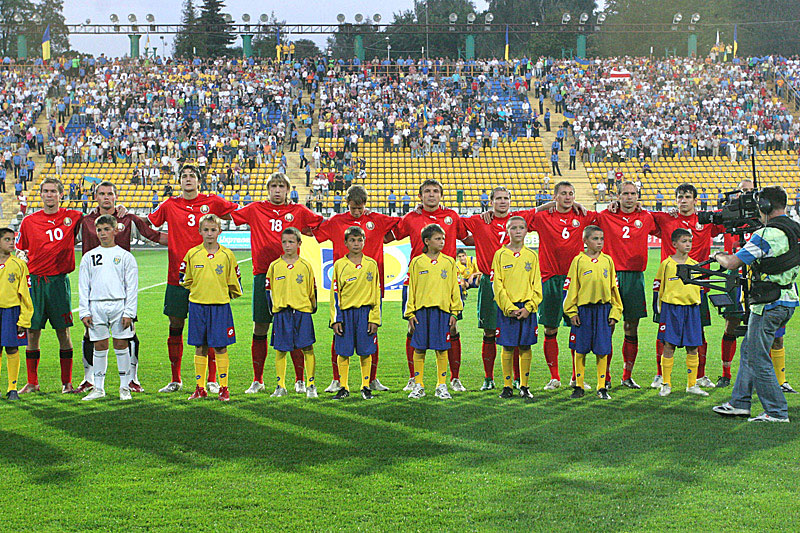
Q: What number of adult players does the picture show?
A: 11